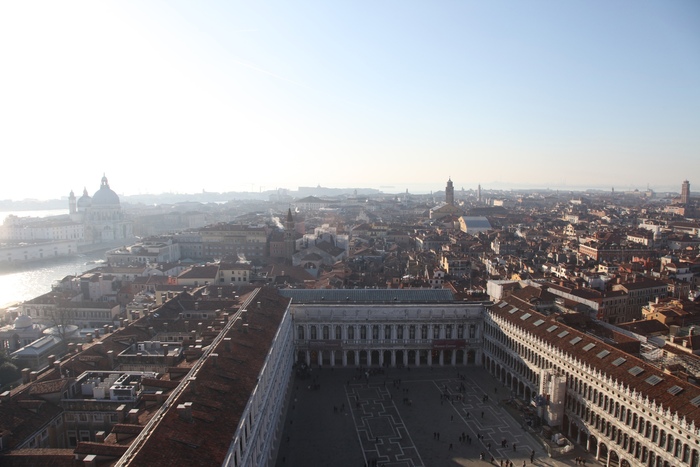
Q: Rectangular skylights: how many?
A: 14